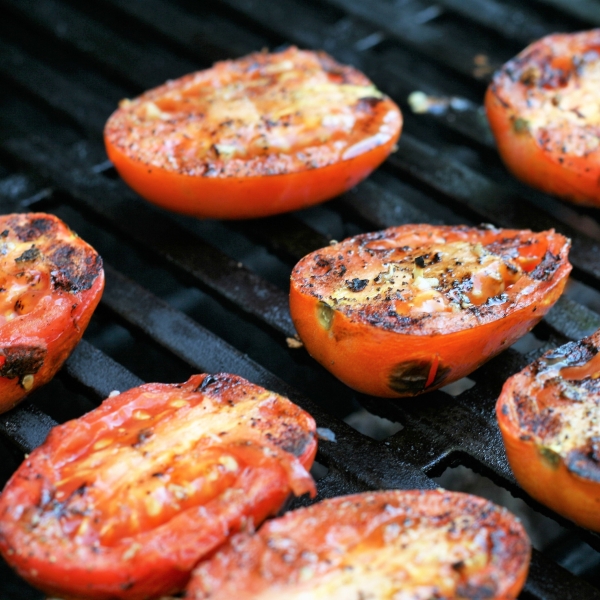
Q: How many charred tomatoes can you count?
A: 7